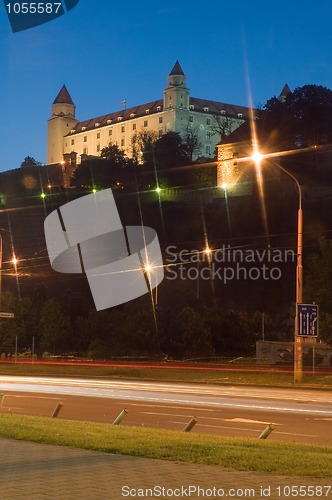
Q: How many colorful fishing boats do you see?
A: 0